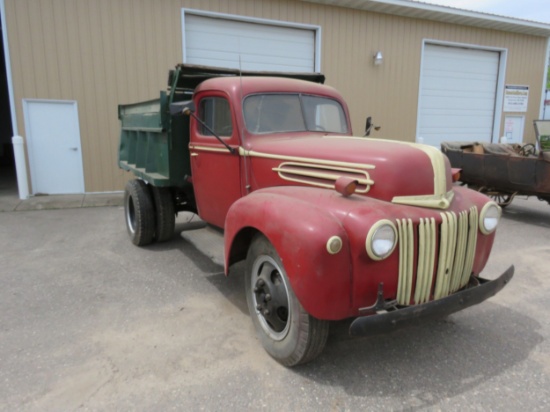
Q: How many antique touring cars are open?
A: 1